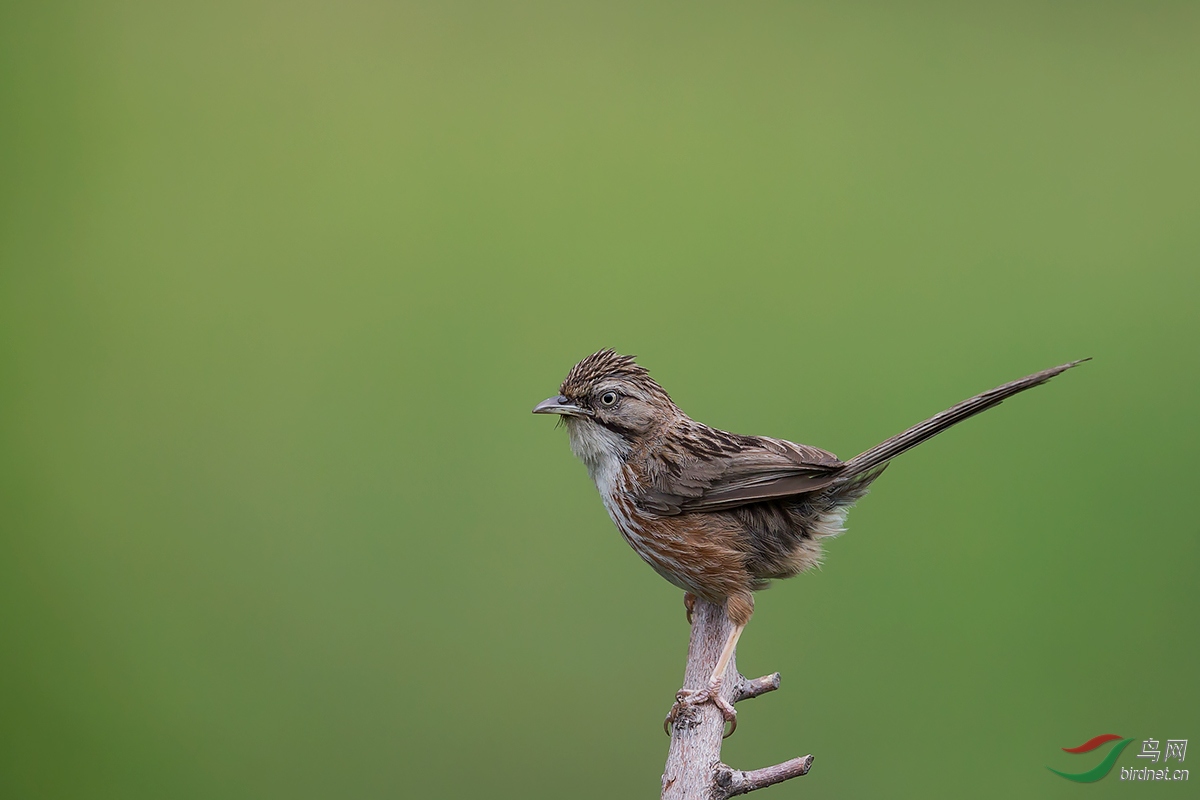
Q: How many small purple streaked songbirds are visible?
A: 0